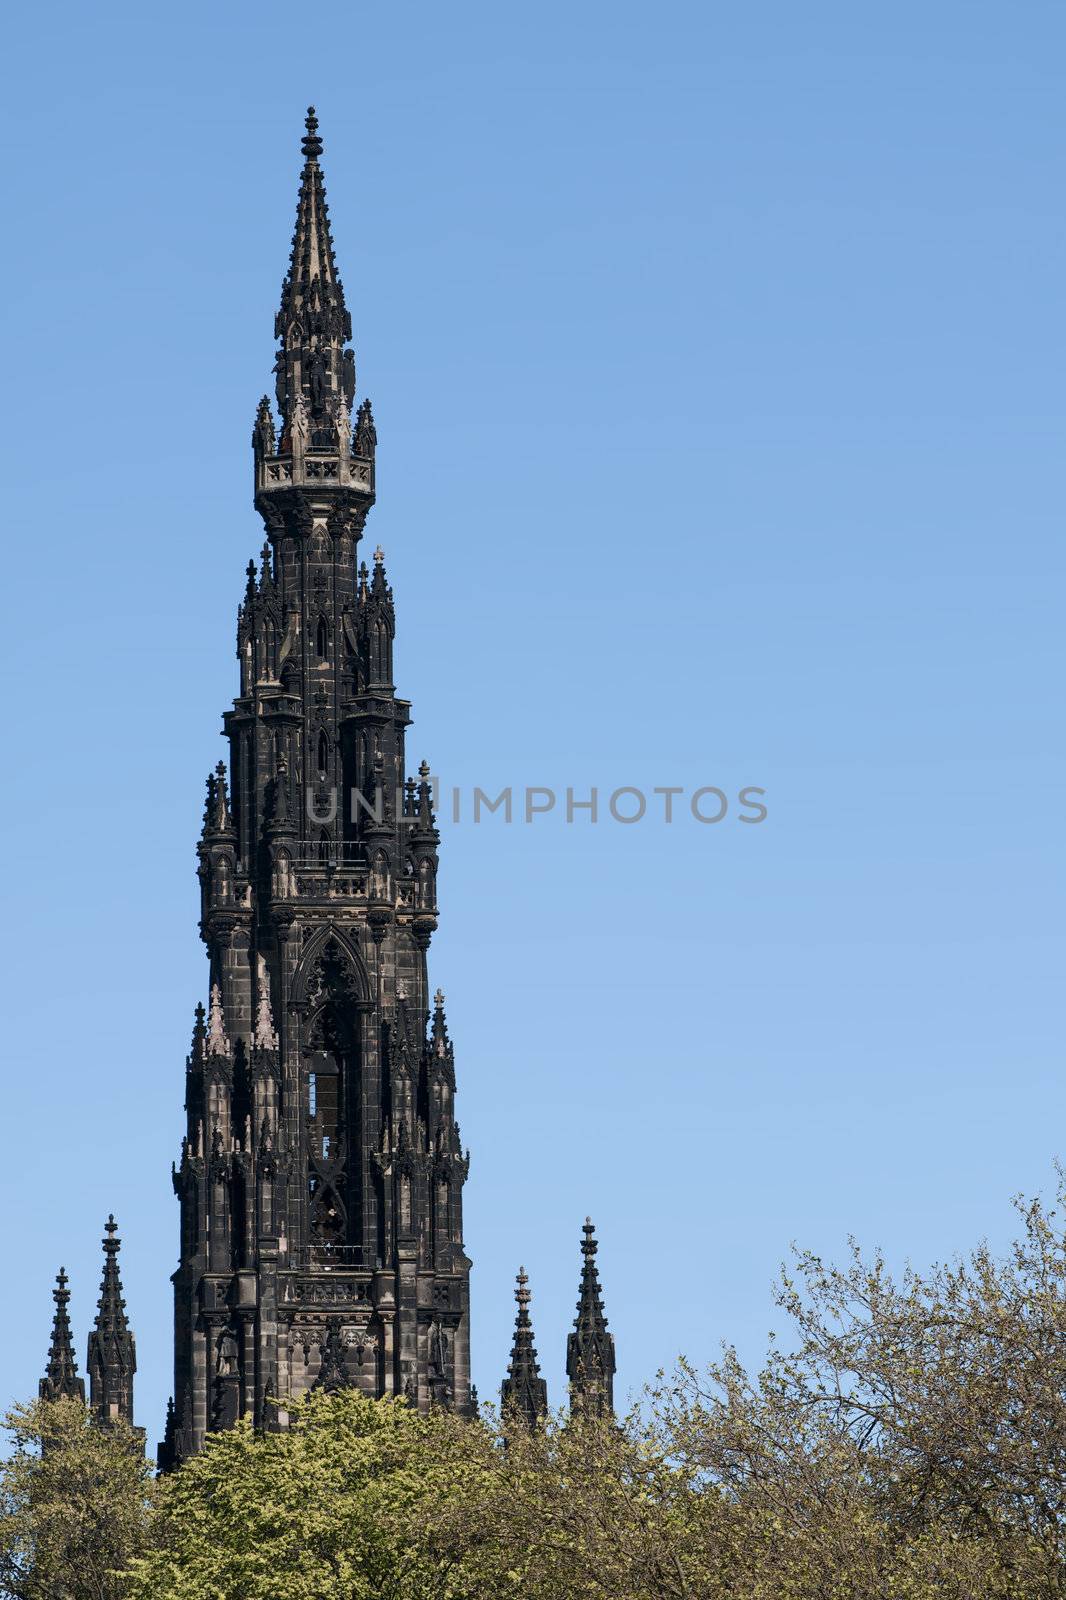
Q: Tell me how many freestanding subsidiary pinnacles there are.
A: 4